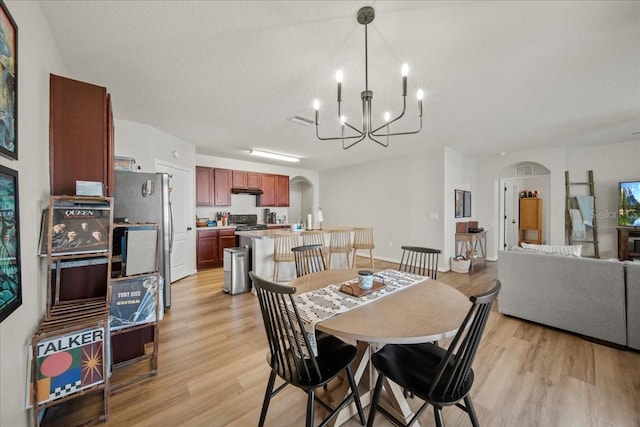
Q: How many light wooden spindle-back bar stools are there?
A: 4